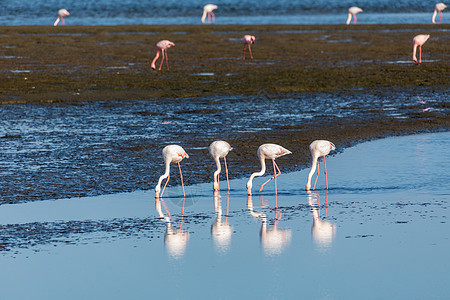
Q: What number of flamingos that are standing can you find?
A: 11